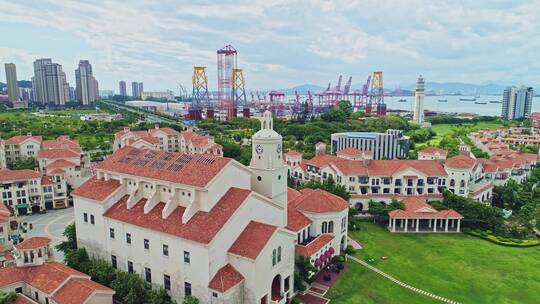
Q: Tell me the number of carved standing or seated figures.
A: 0